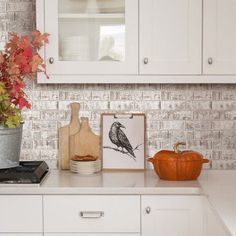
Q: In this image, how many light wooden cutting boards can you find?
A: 2